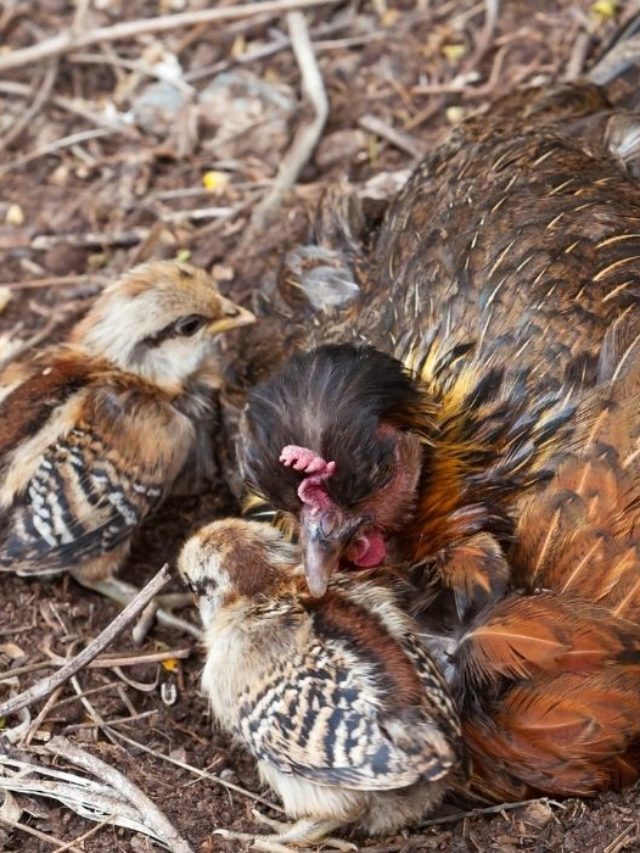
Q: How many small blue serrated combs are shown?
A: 0